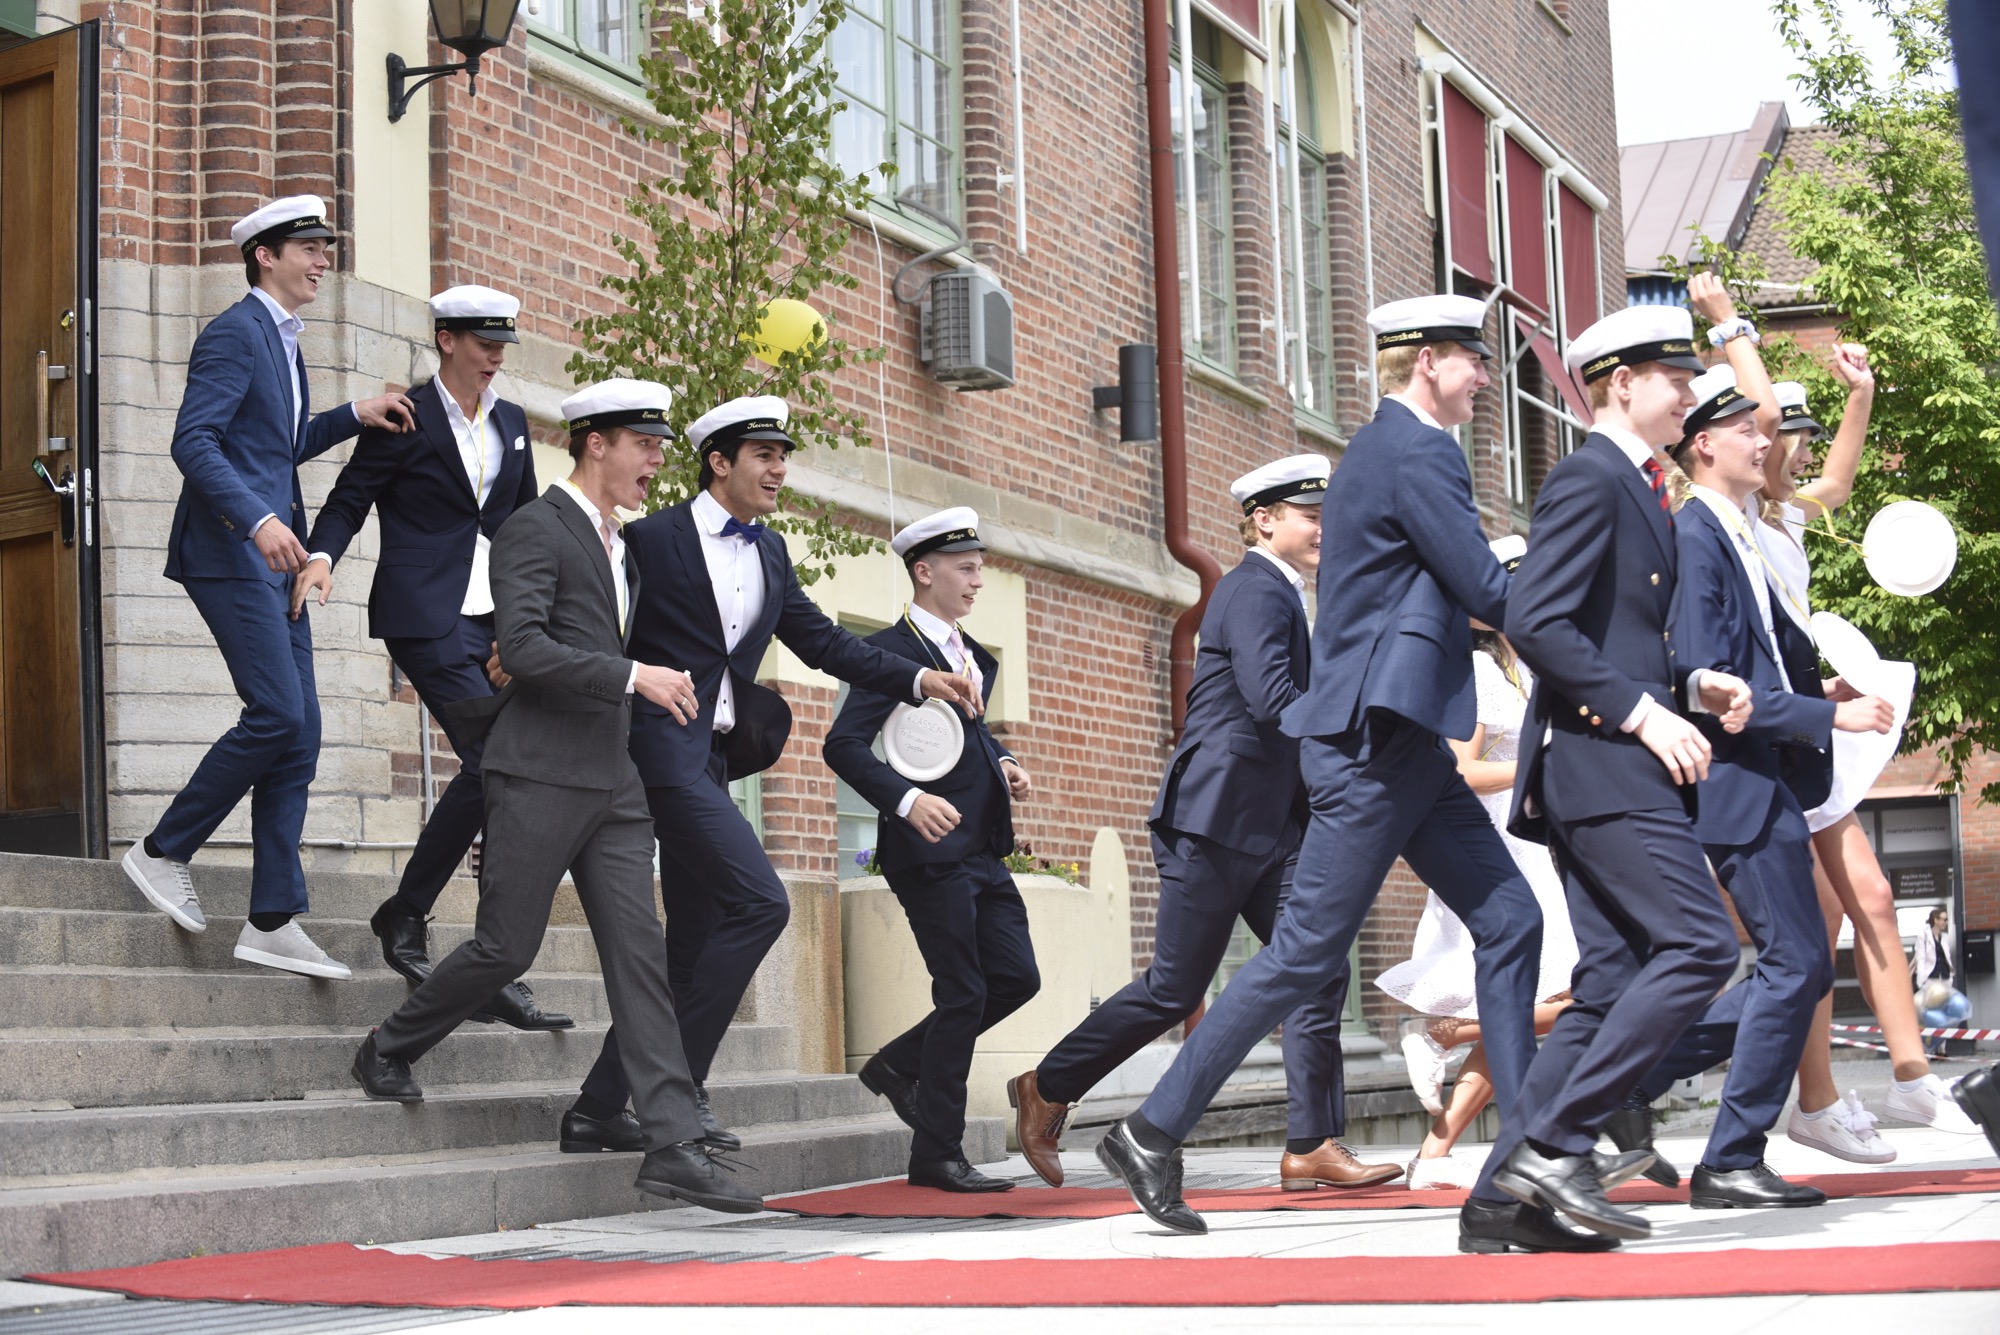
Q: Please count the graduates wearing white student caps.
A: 11